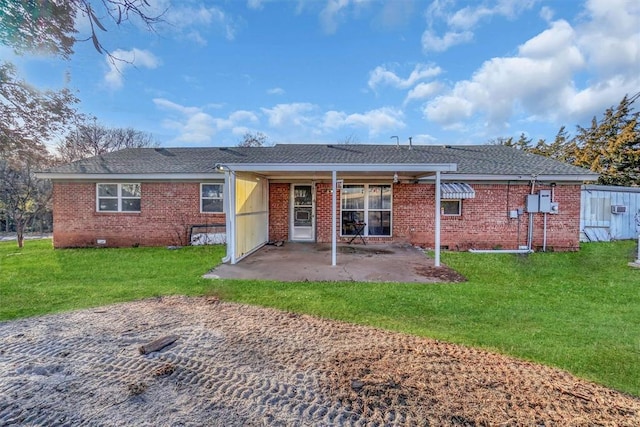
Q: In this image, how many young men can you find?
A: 0